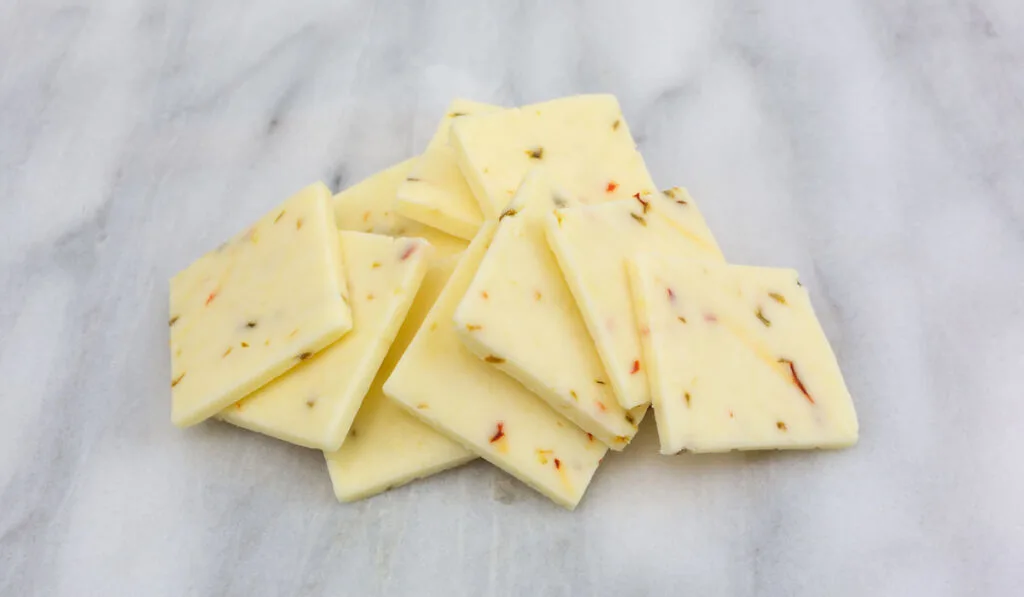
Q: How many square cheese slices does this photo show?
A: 10